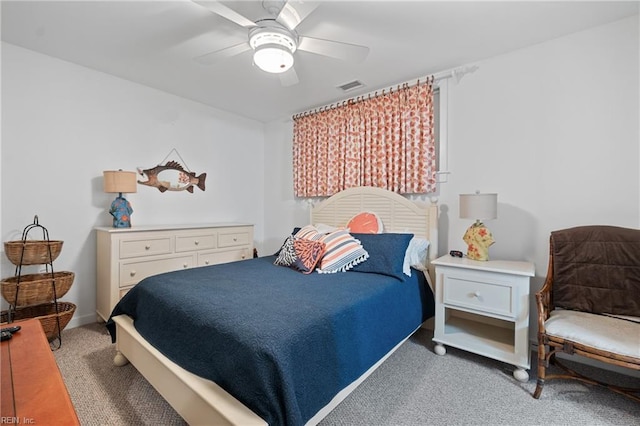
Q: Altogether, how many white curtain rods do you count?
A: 1